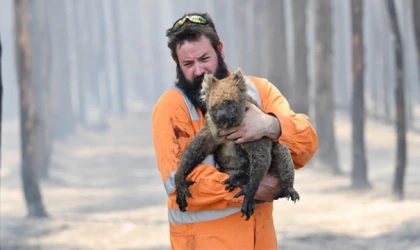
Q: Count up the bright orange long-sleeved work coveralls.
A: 1